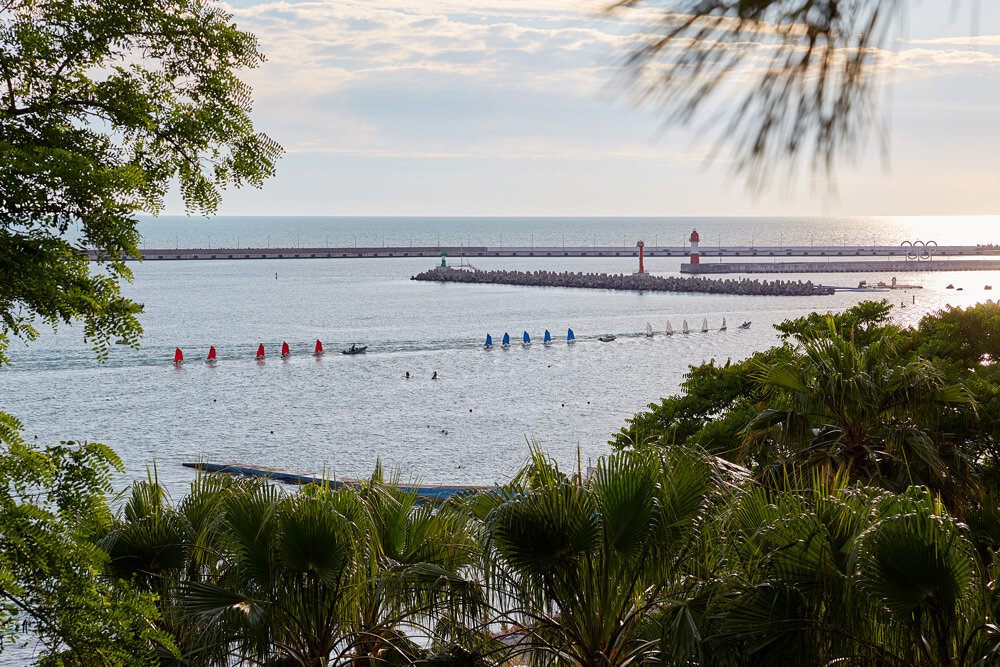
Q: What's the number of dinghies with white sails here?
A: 5